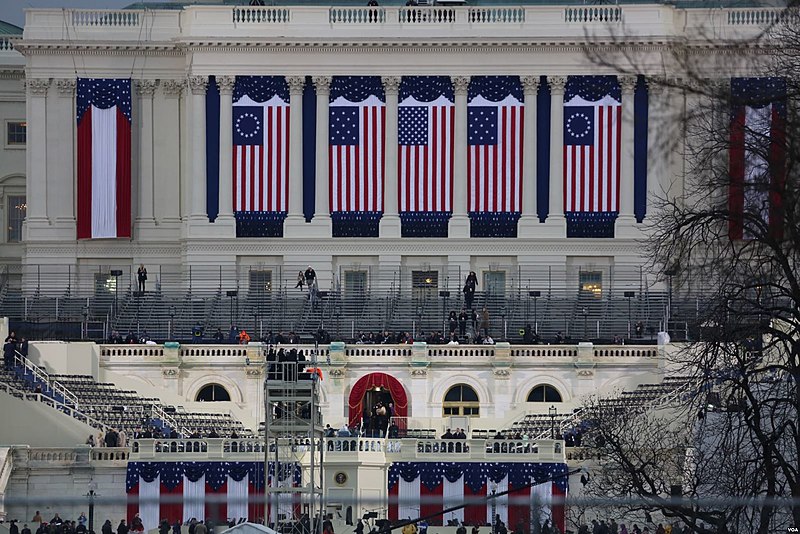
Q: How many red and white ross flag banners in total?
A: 2